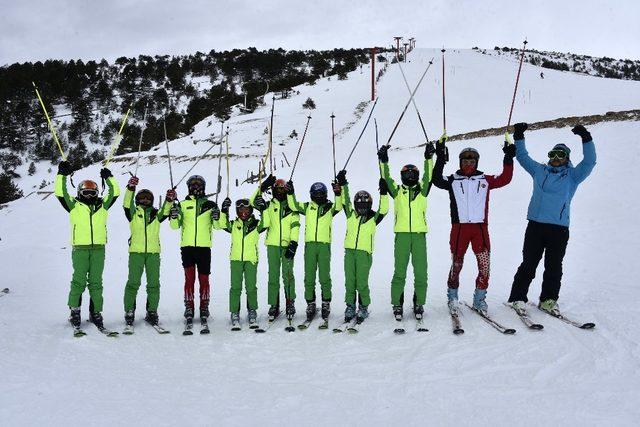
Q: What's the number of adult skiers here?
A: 2